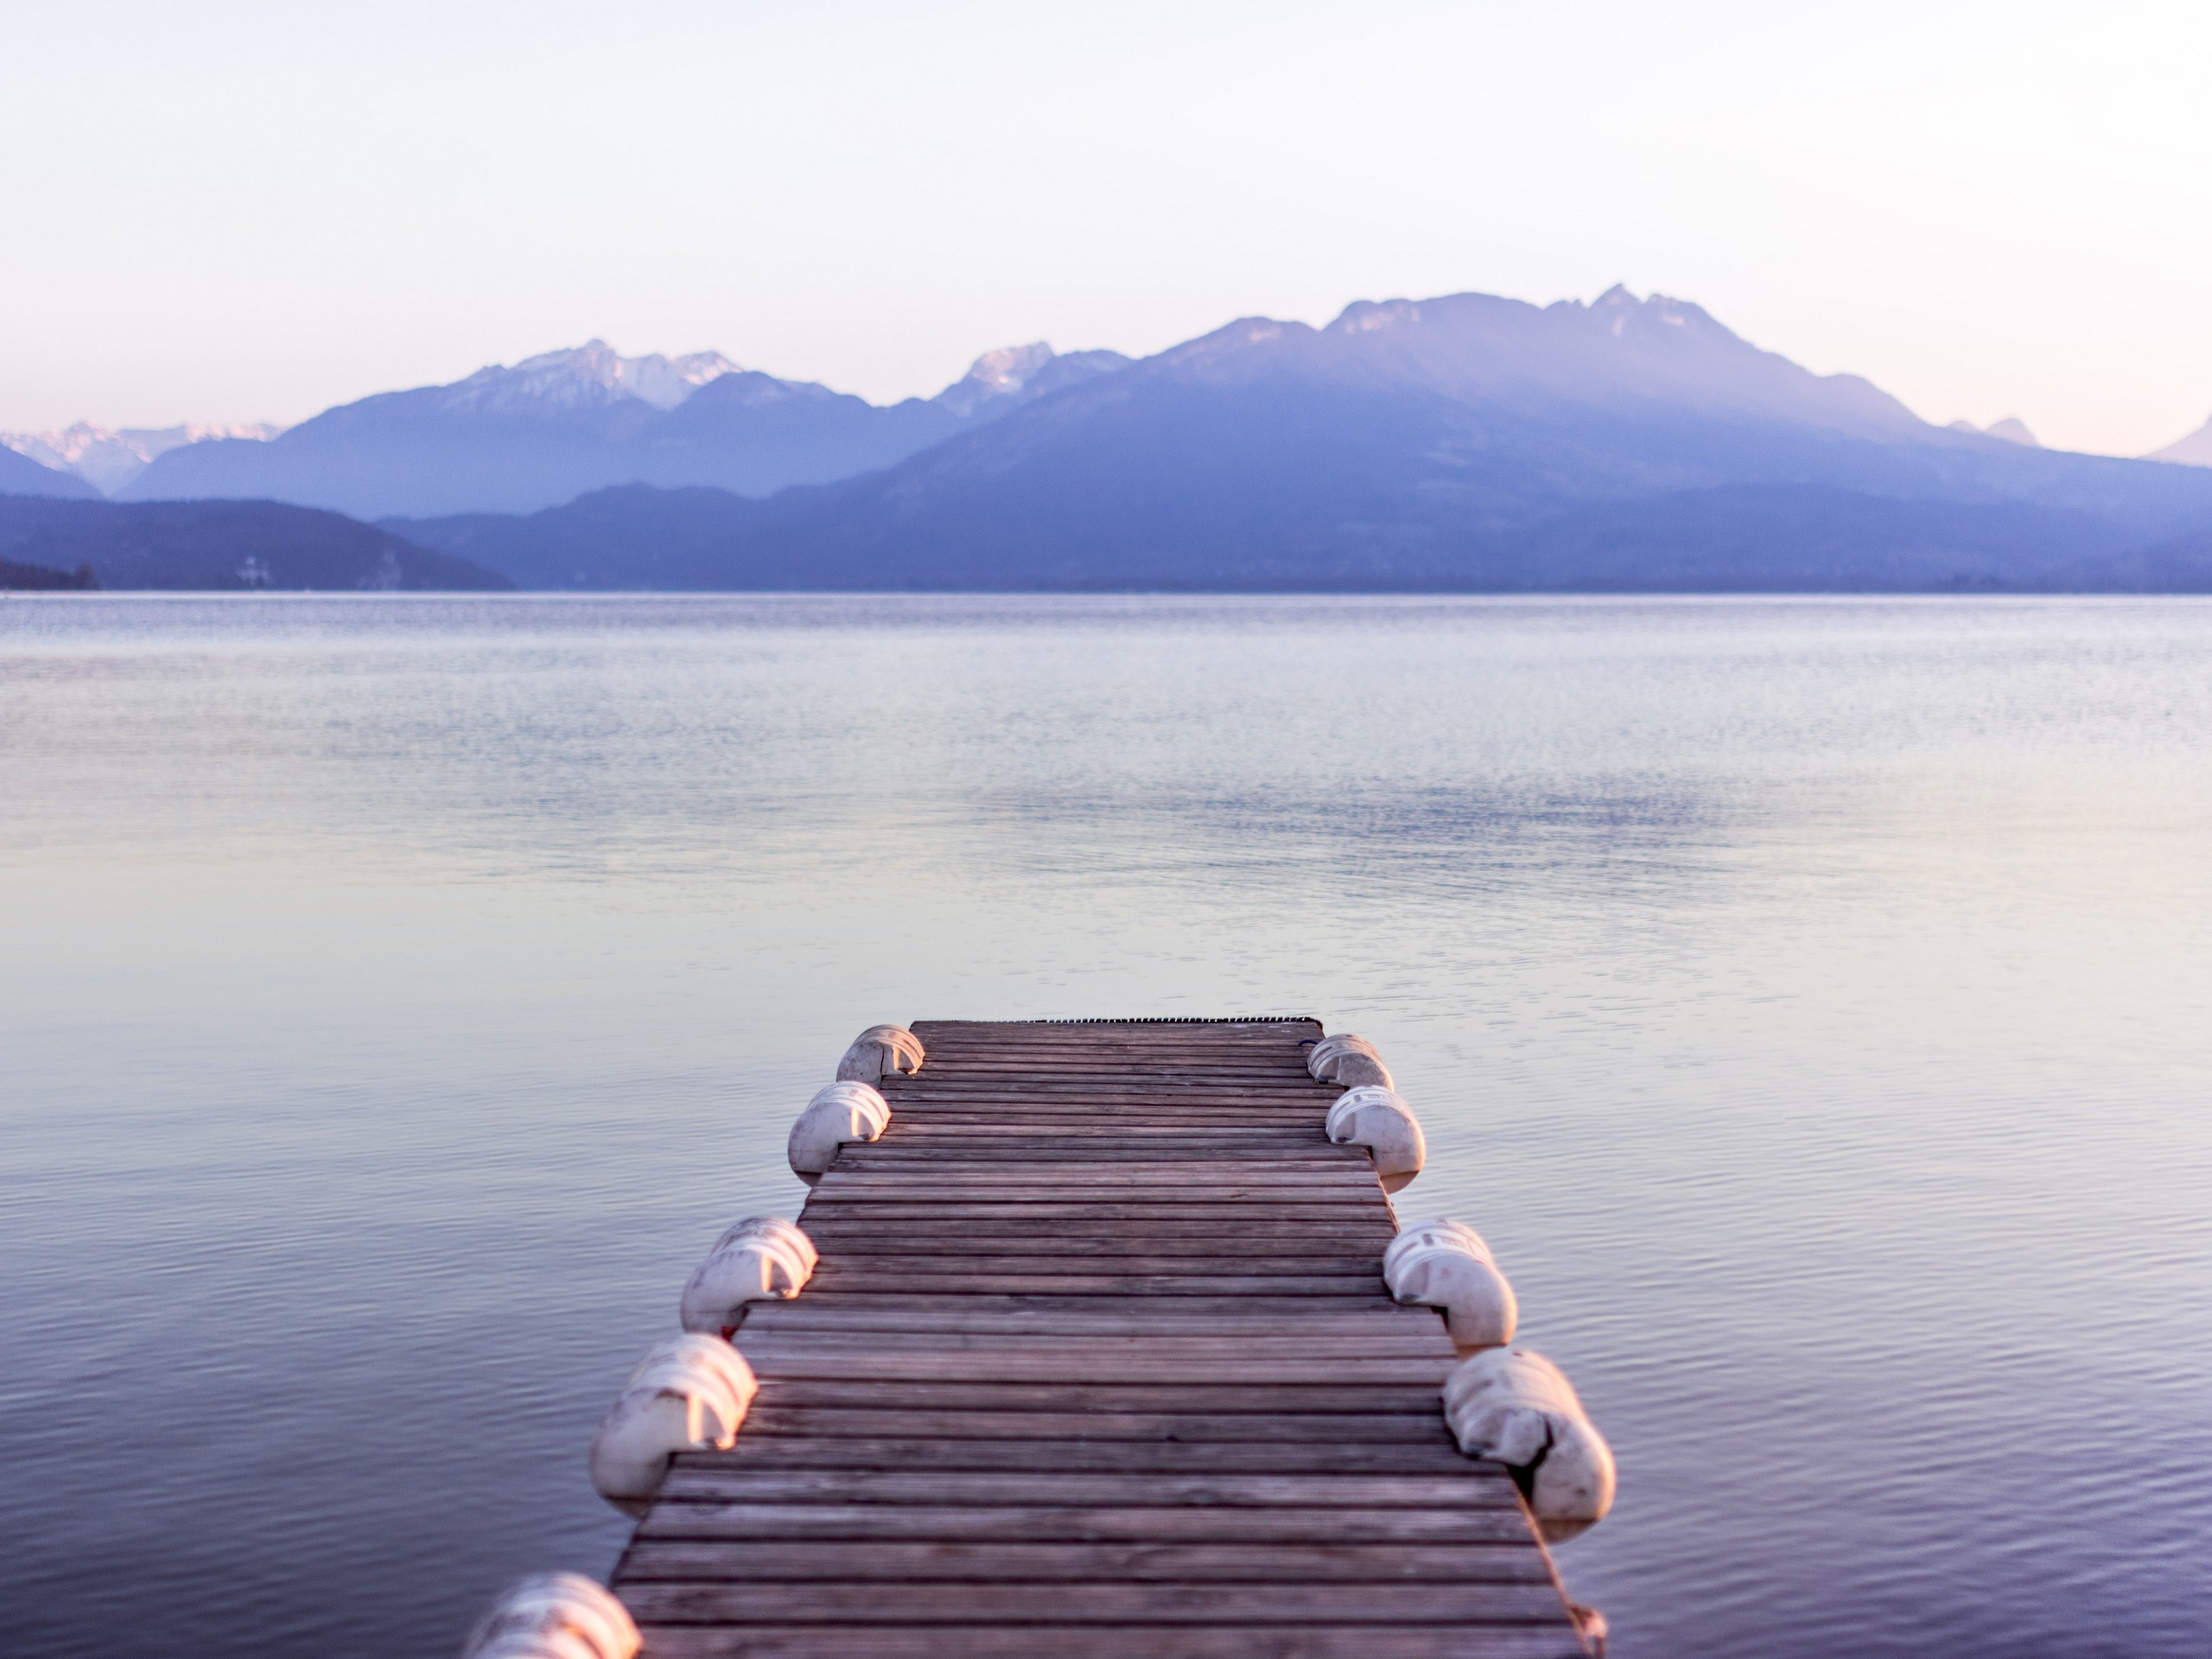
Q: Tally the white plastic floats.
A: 9